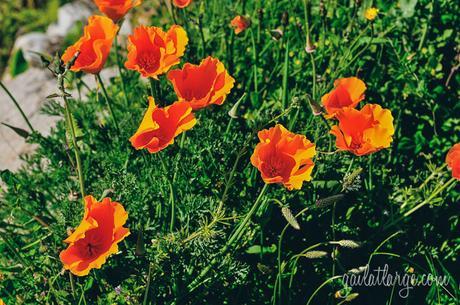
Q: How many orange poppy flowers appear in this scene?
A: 12